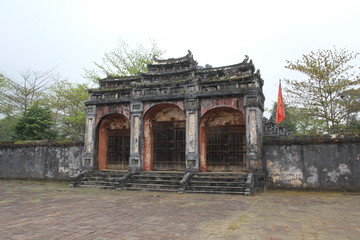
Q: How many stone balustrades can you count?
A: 4